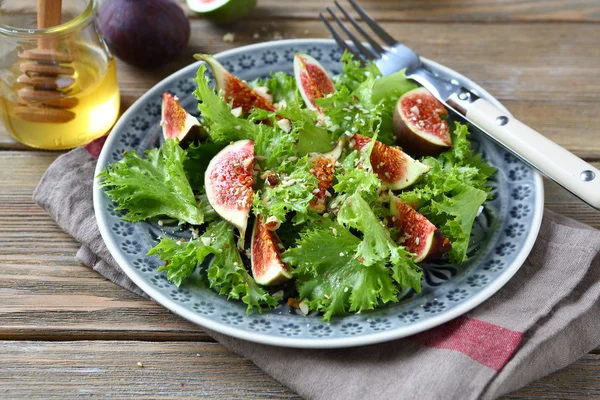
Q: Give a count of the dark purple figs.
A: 1